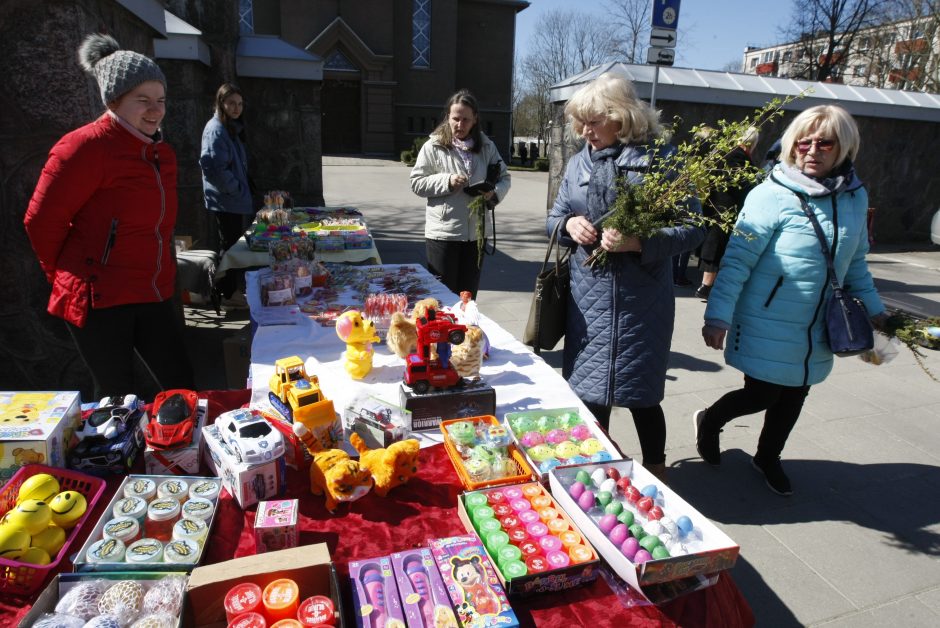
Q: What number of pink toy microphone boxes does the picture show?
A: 2